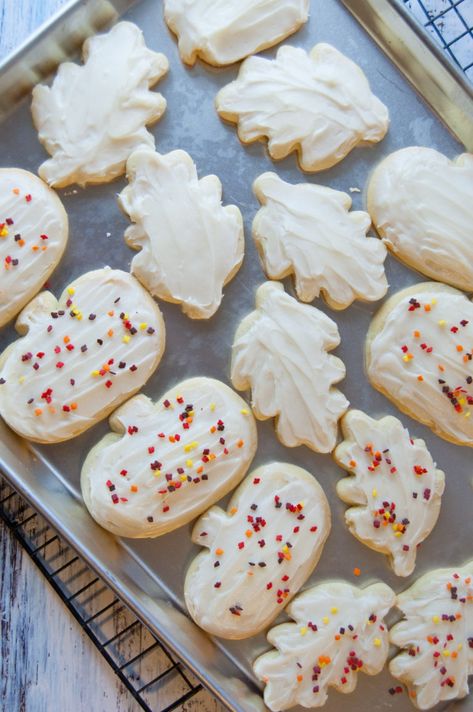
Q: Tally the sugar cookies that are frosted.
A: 15